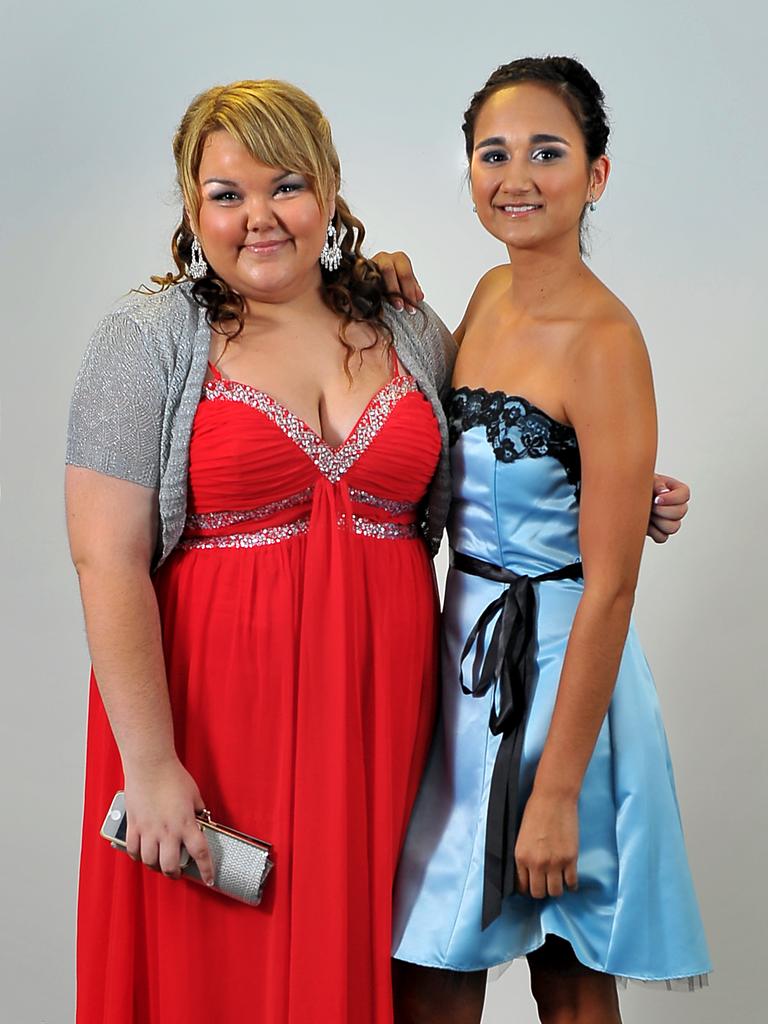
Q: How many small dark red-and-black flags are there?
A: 0